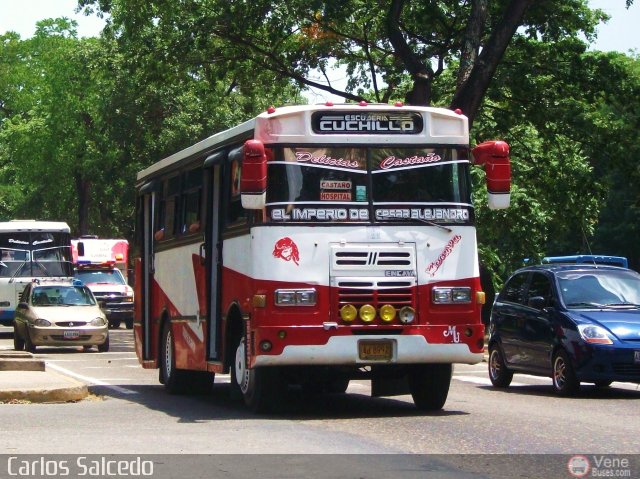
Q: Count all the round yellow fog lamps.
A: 3